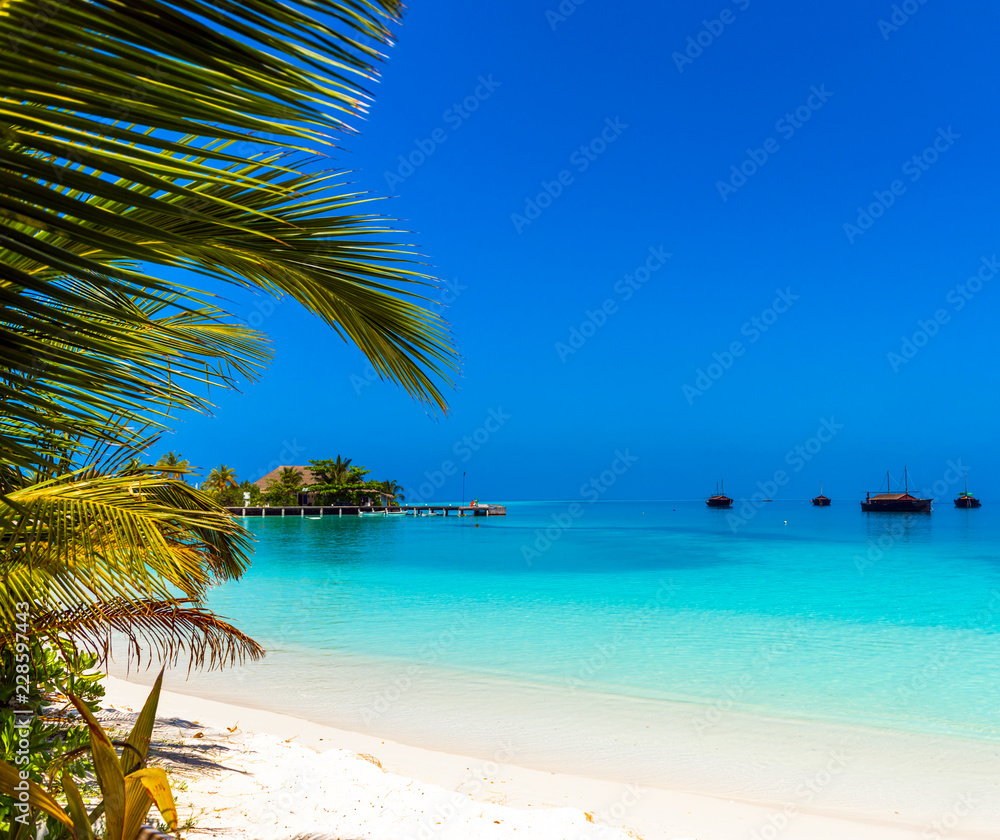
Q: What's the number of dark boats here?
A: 4